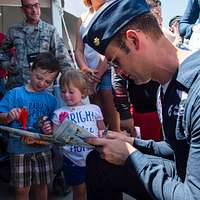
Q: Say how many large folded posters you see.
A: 1